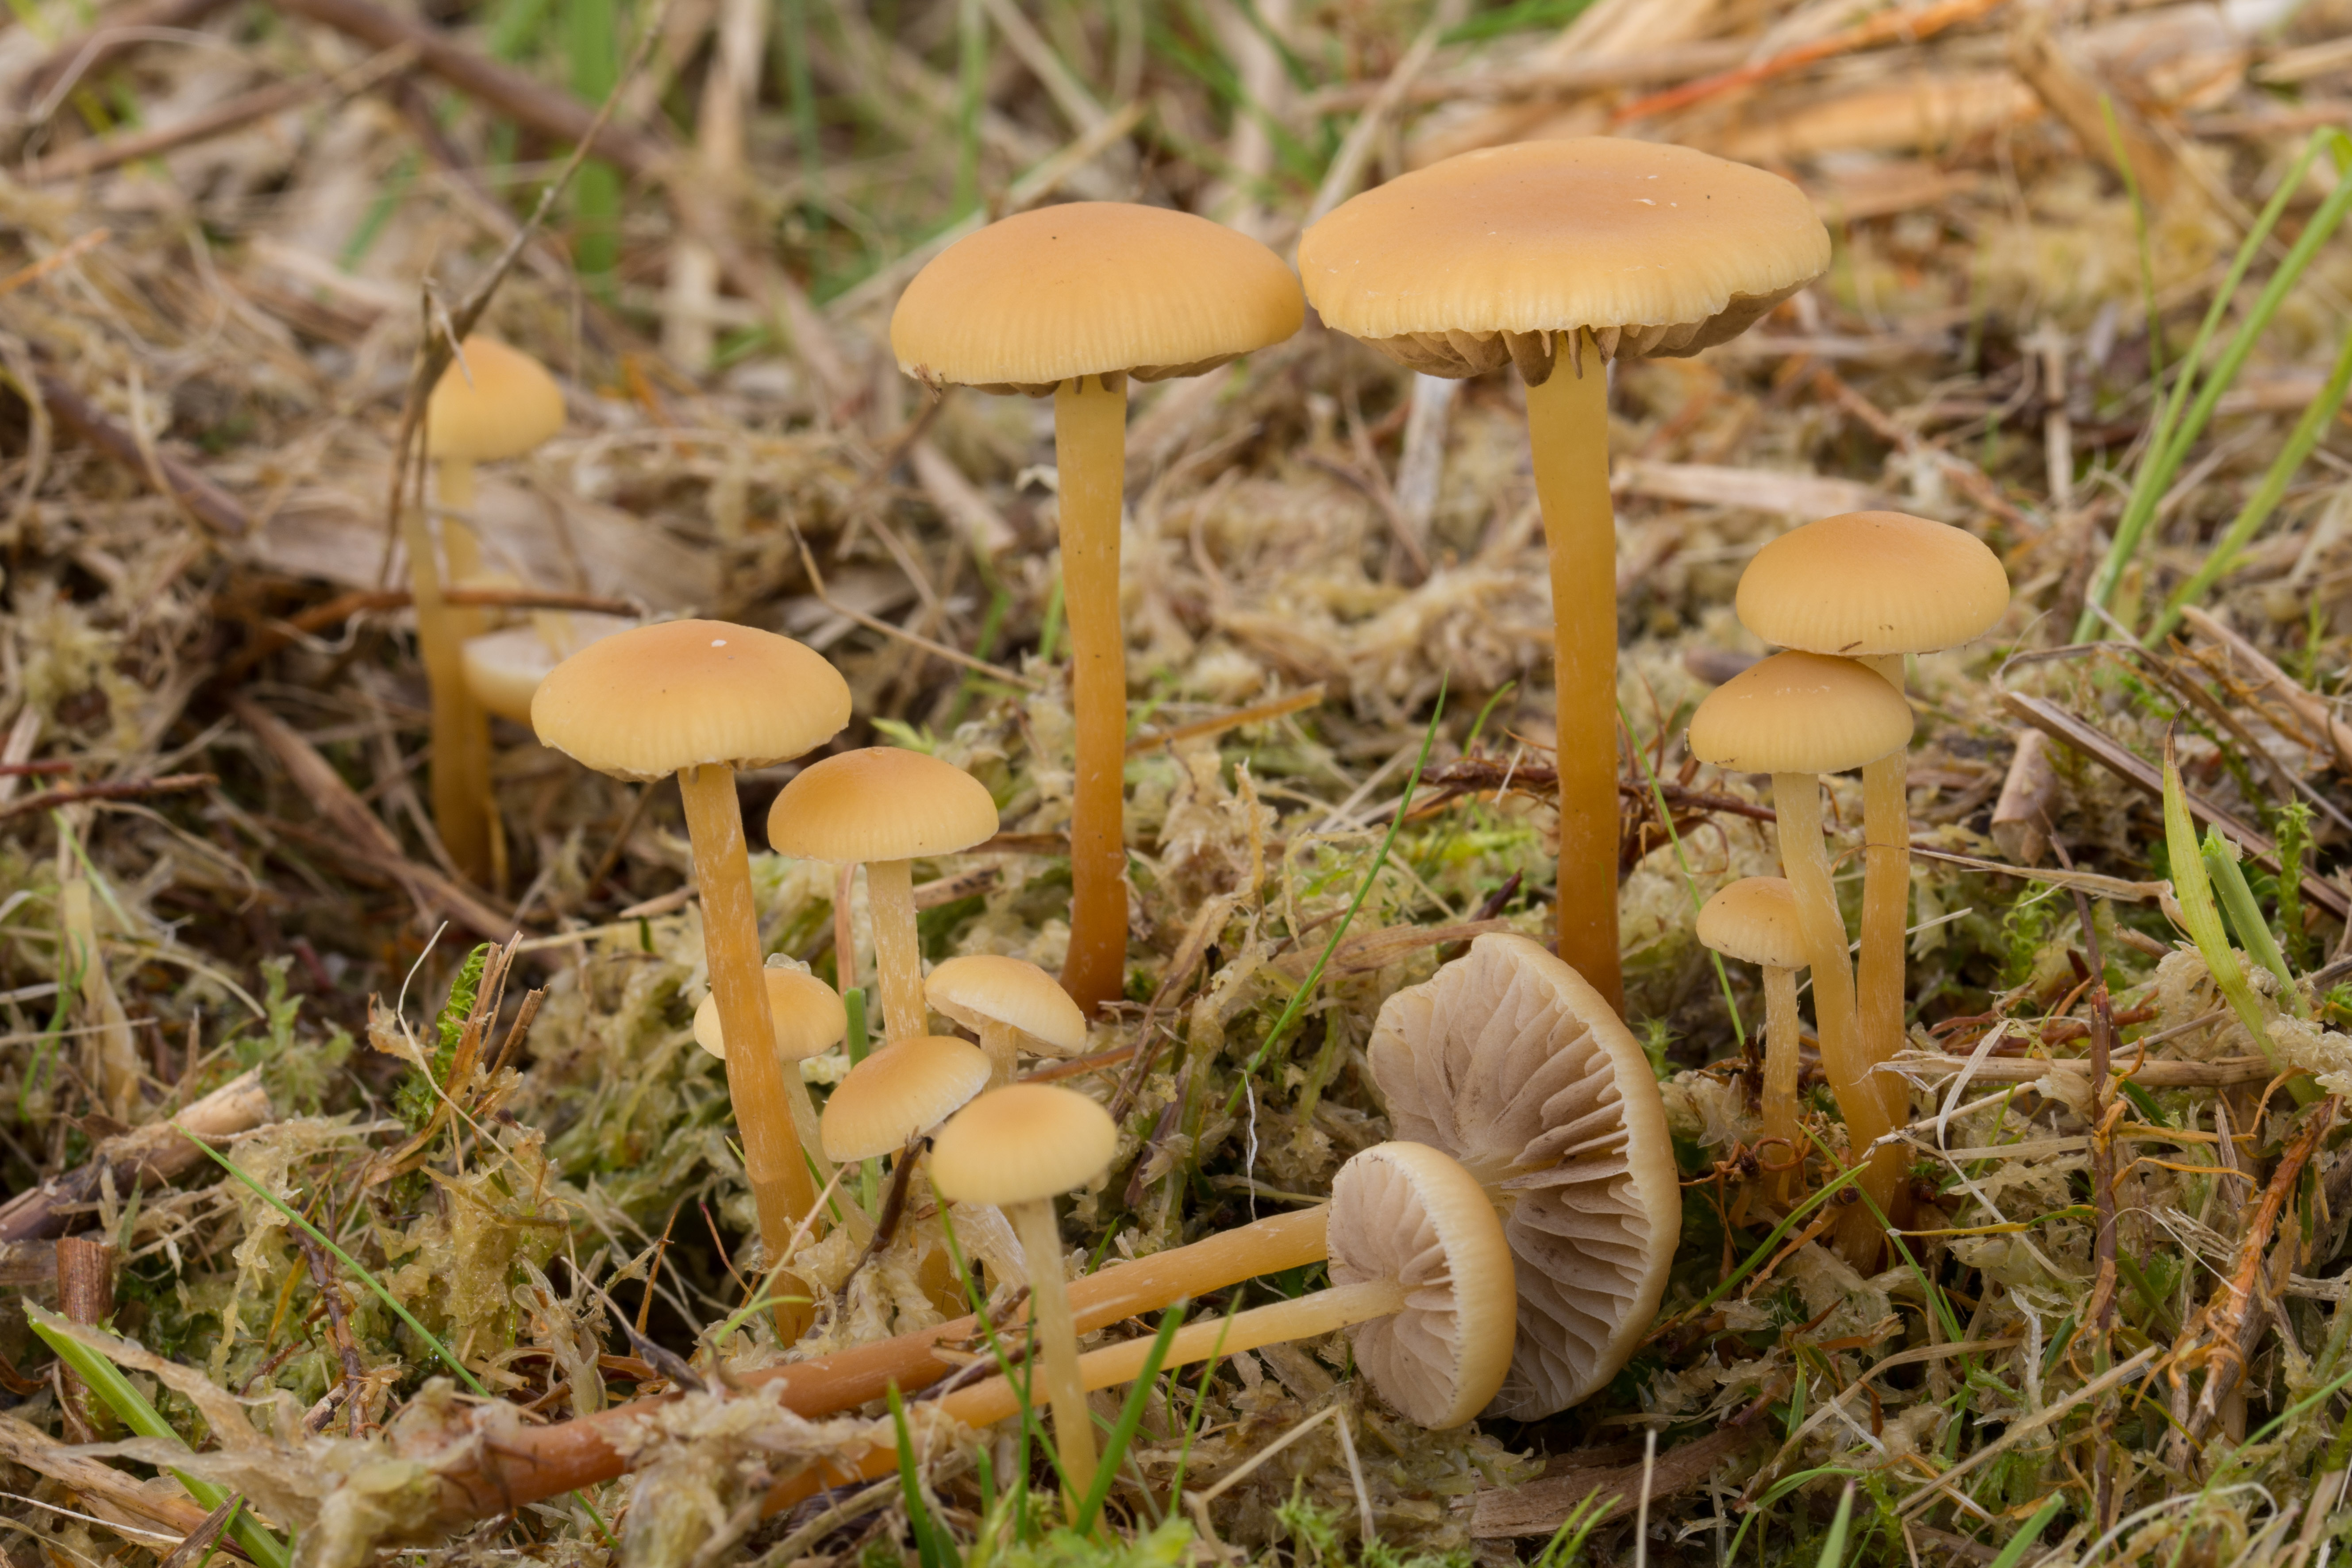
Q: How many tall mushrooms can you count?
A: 2